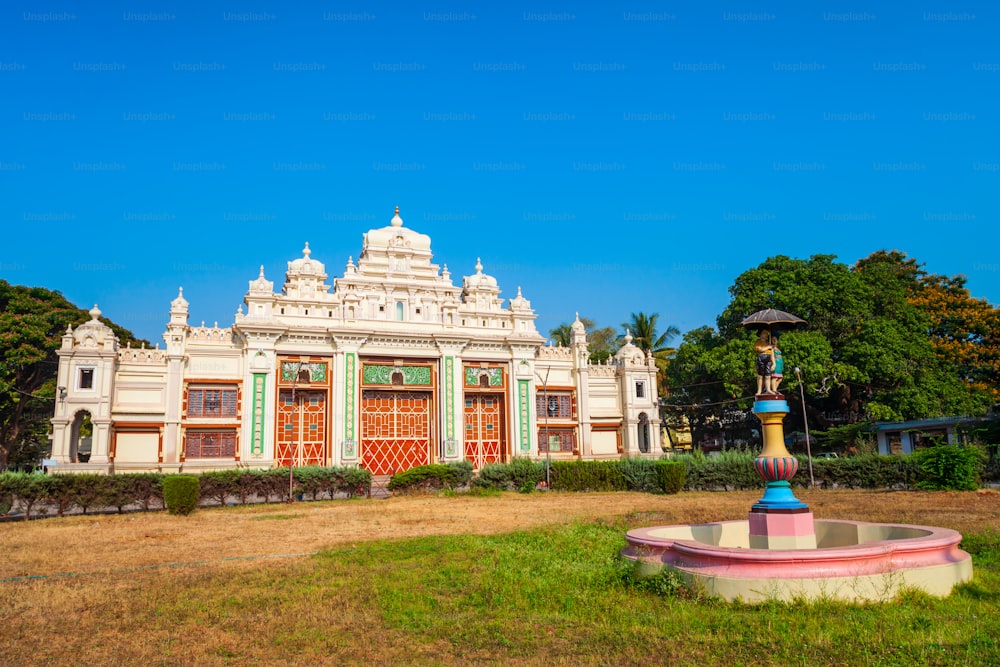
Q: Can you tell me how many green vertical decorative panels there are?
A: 4